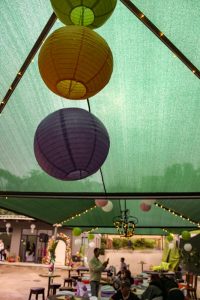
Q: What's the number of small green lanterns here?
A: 4